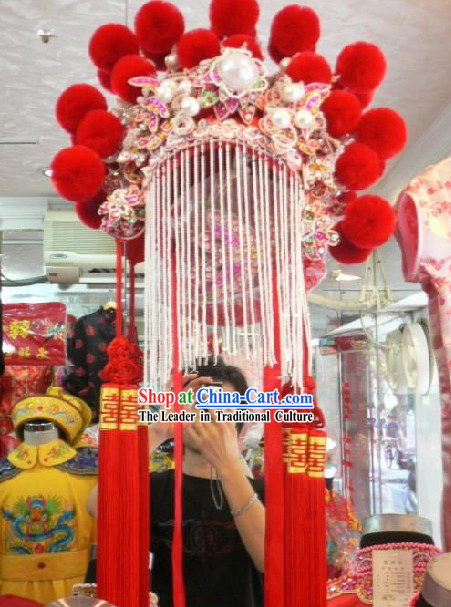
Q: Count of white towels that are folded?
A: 0